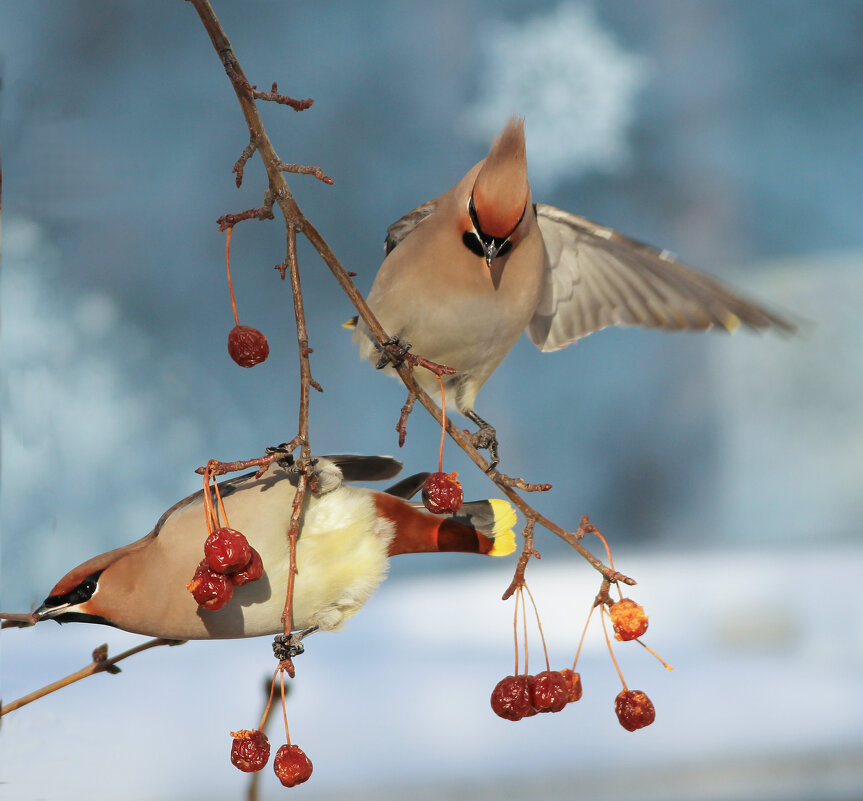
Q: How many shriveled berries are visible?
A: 12